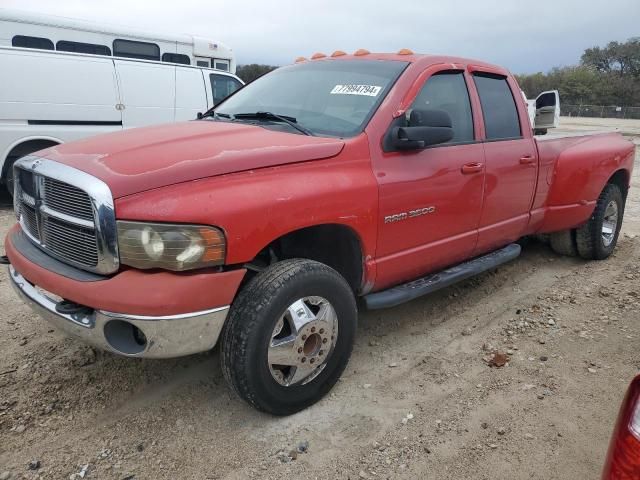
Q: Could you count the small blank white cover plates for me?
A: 0